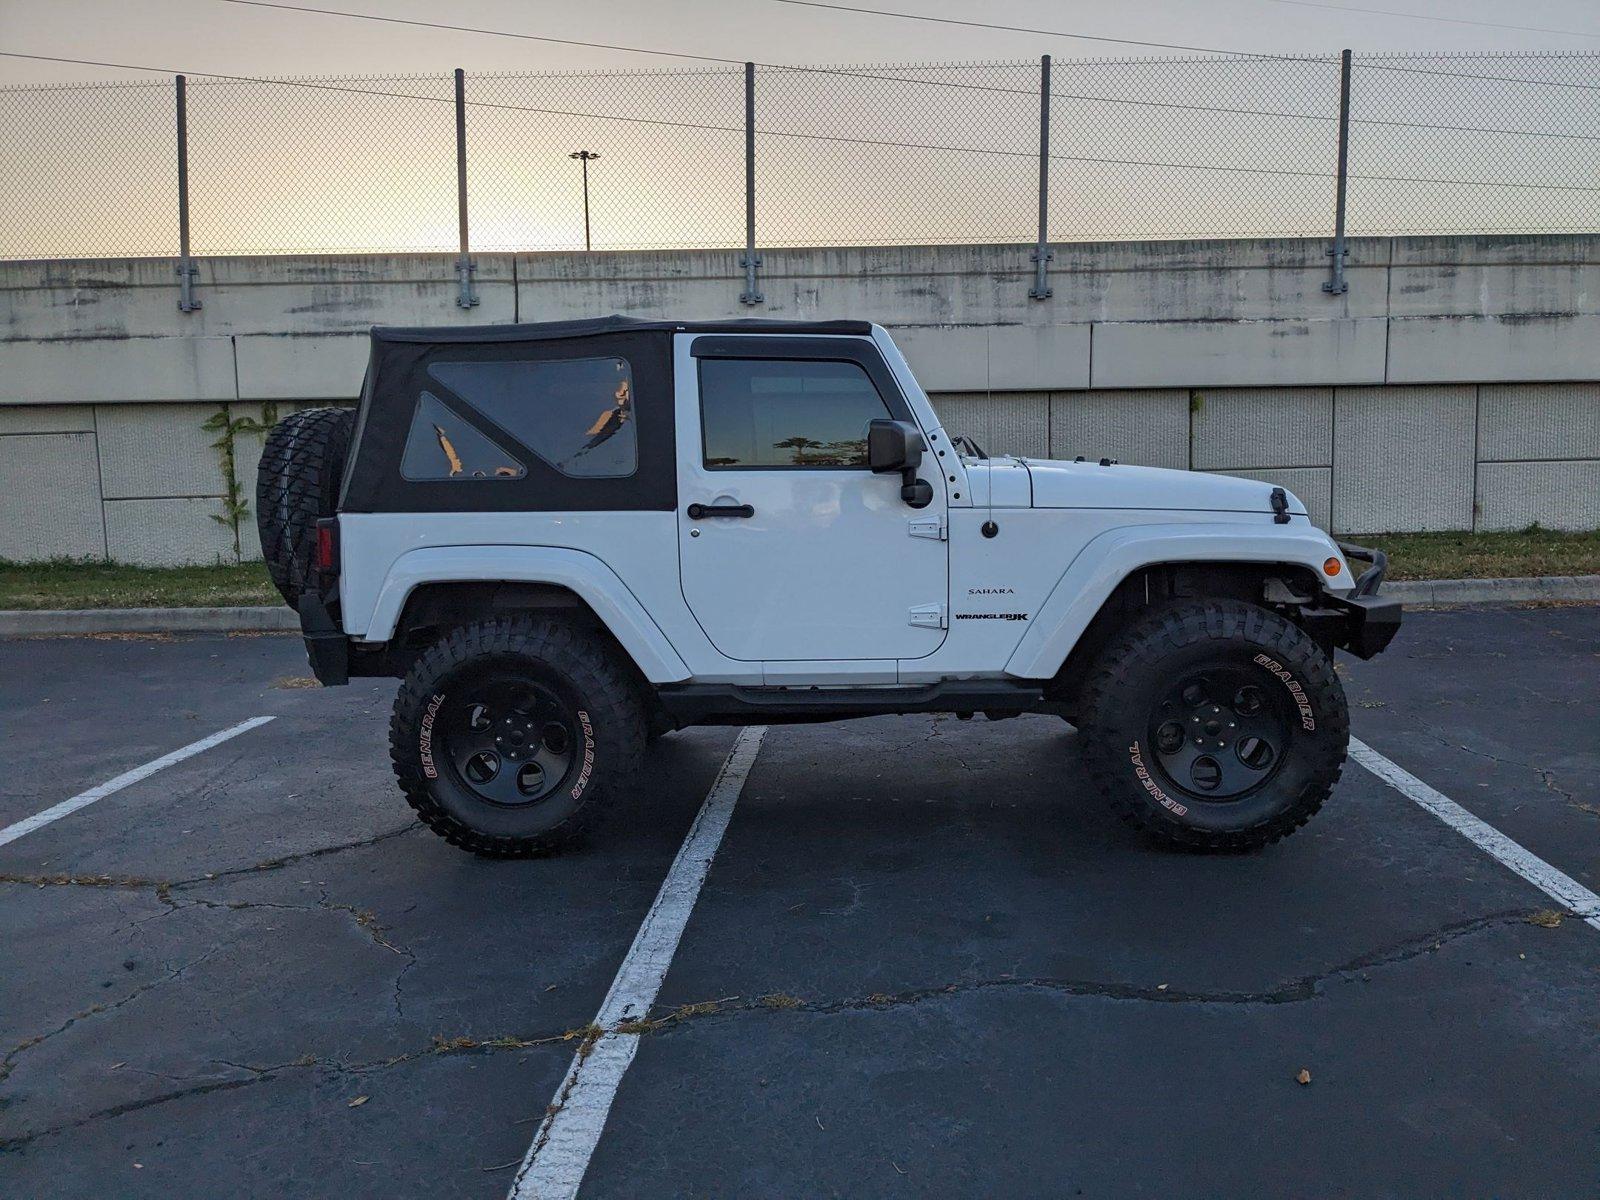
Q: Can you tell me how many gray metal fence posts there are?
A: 5